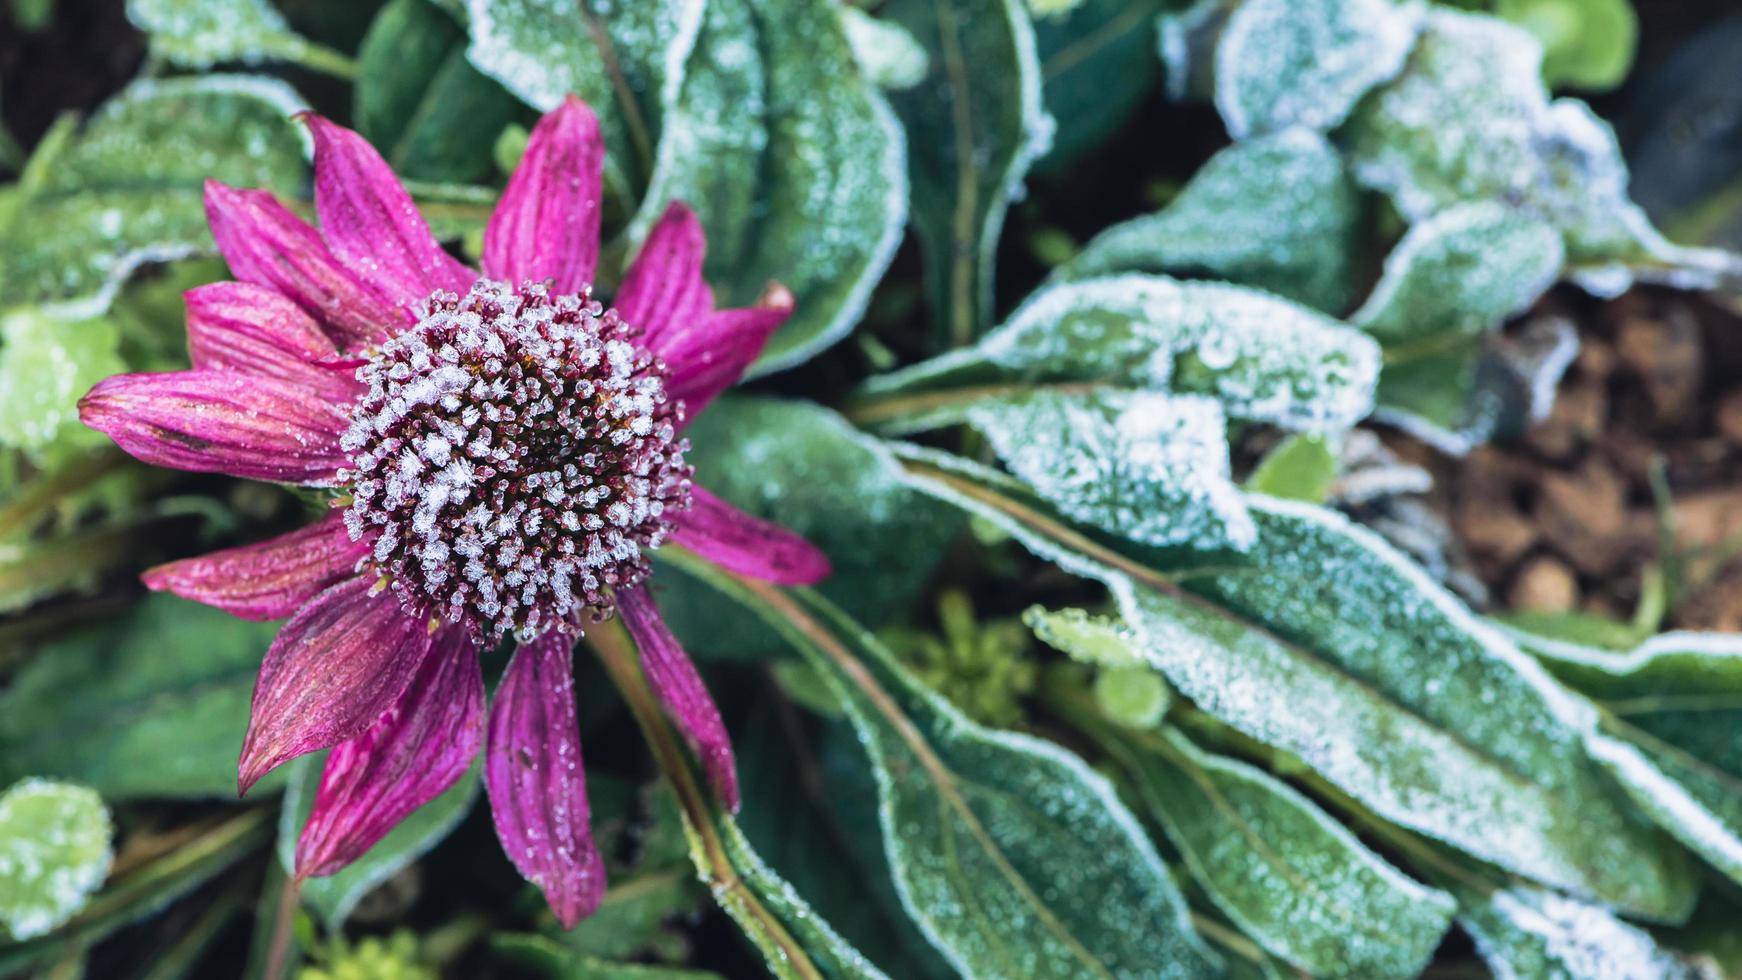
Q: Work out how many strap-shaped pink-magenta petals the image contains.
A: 13